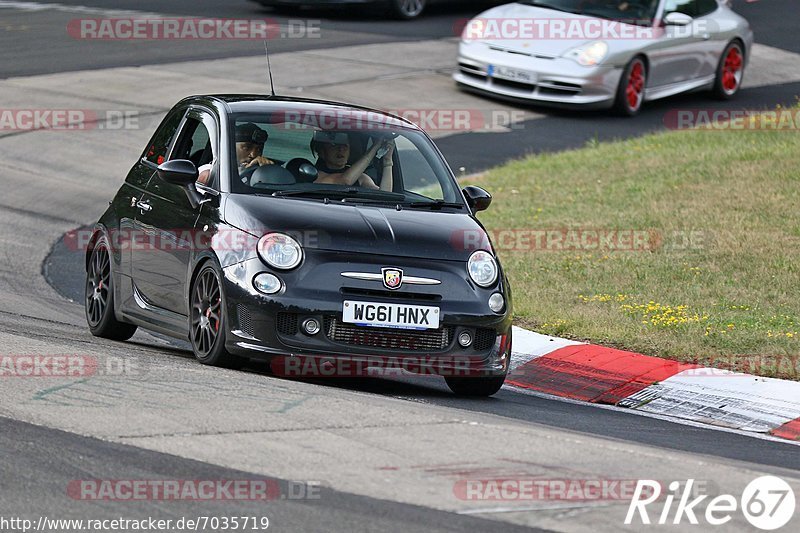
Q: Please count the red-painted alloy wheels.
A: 2